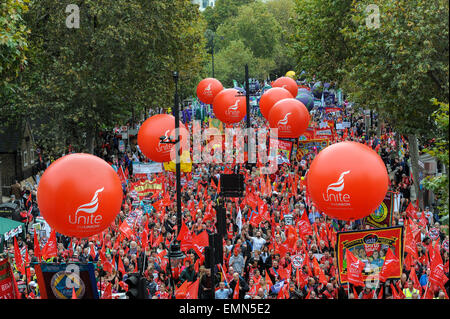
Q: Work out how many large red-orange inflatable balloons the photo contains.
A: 8